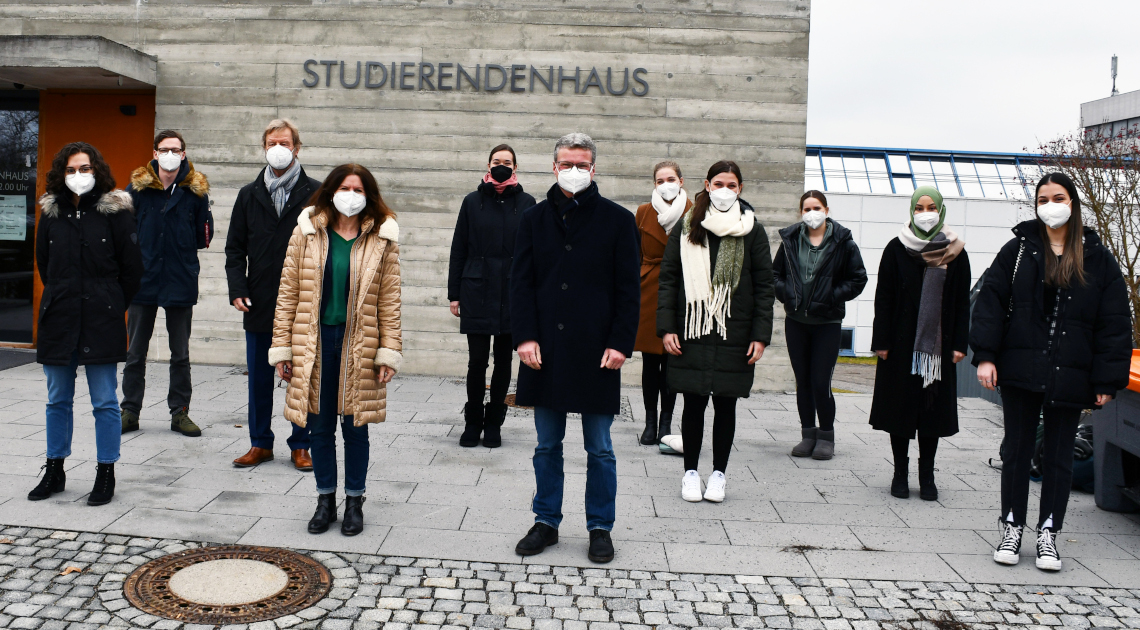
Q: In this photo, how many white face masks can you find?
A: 10